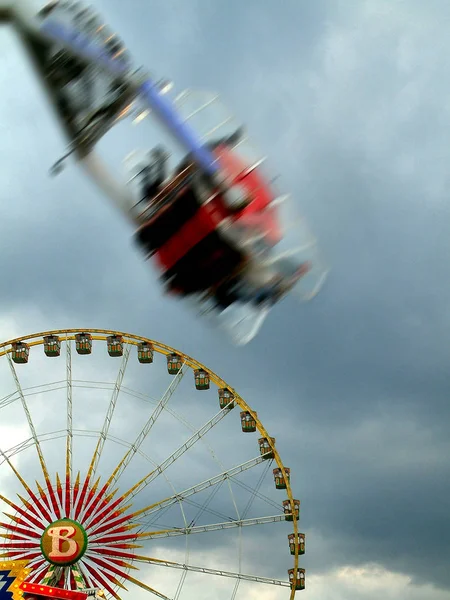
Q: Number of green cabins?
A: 14